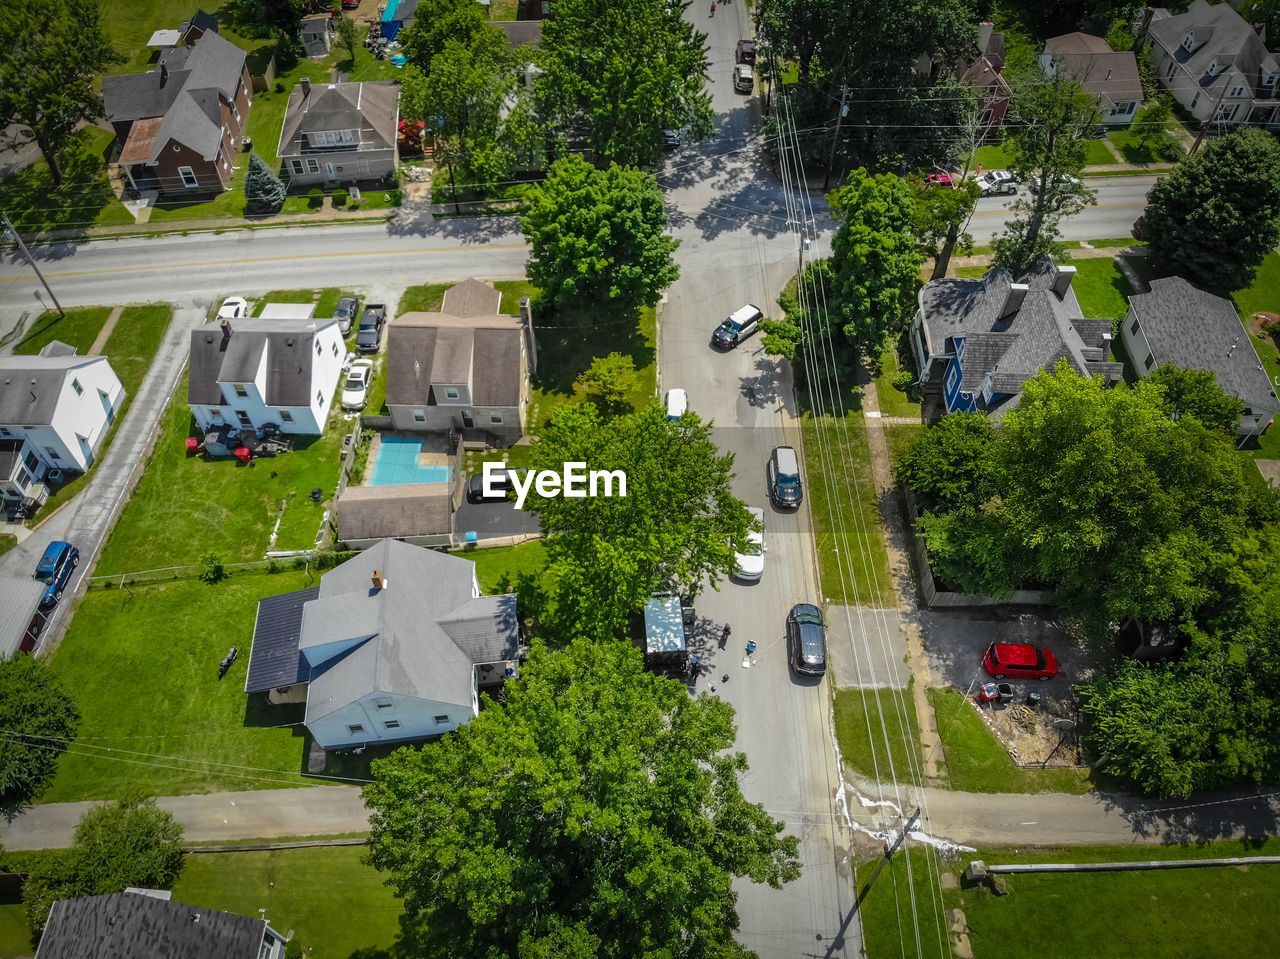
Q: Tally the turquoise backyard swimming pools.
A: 1